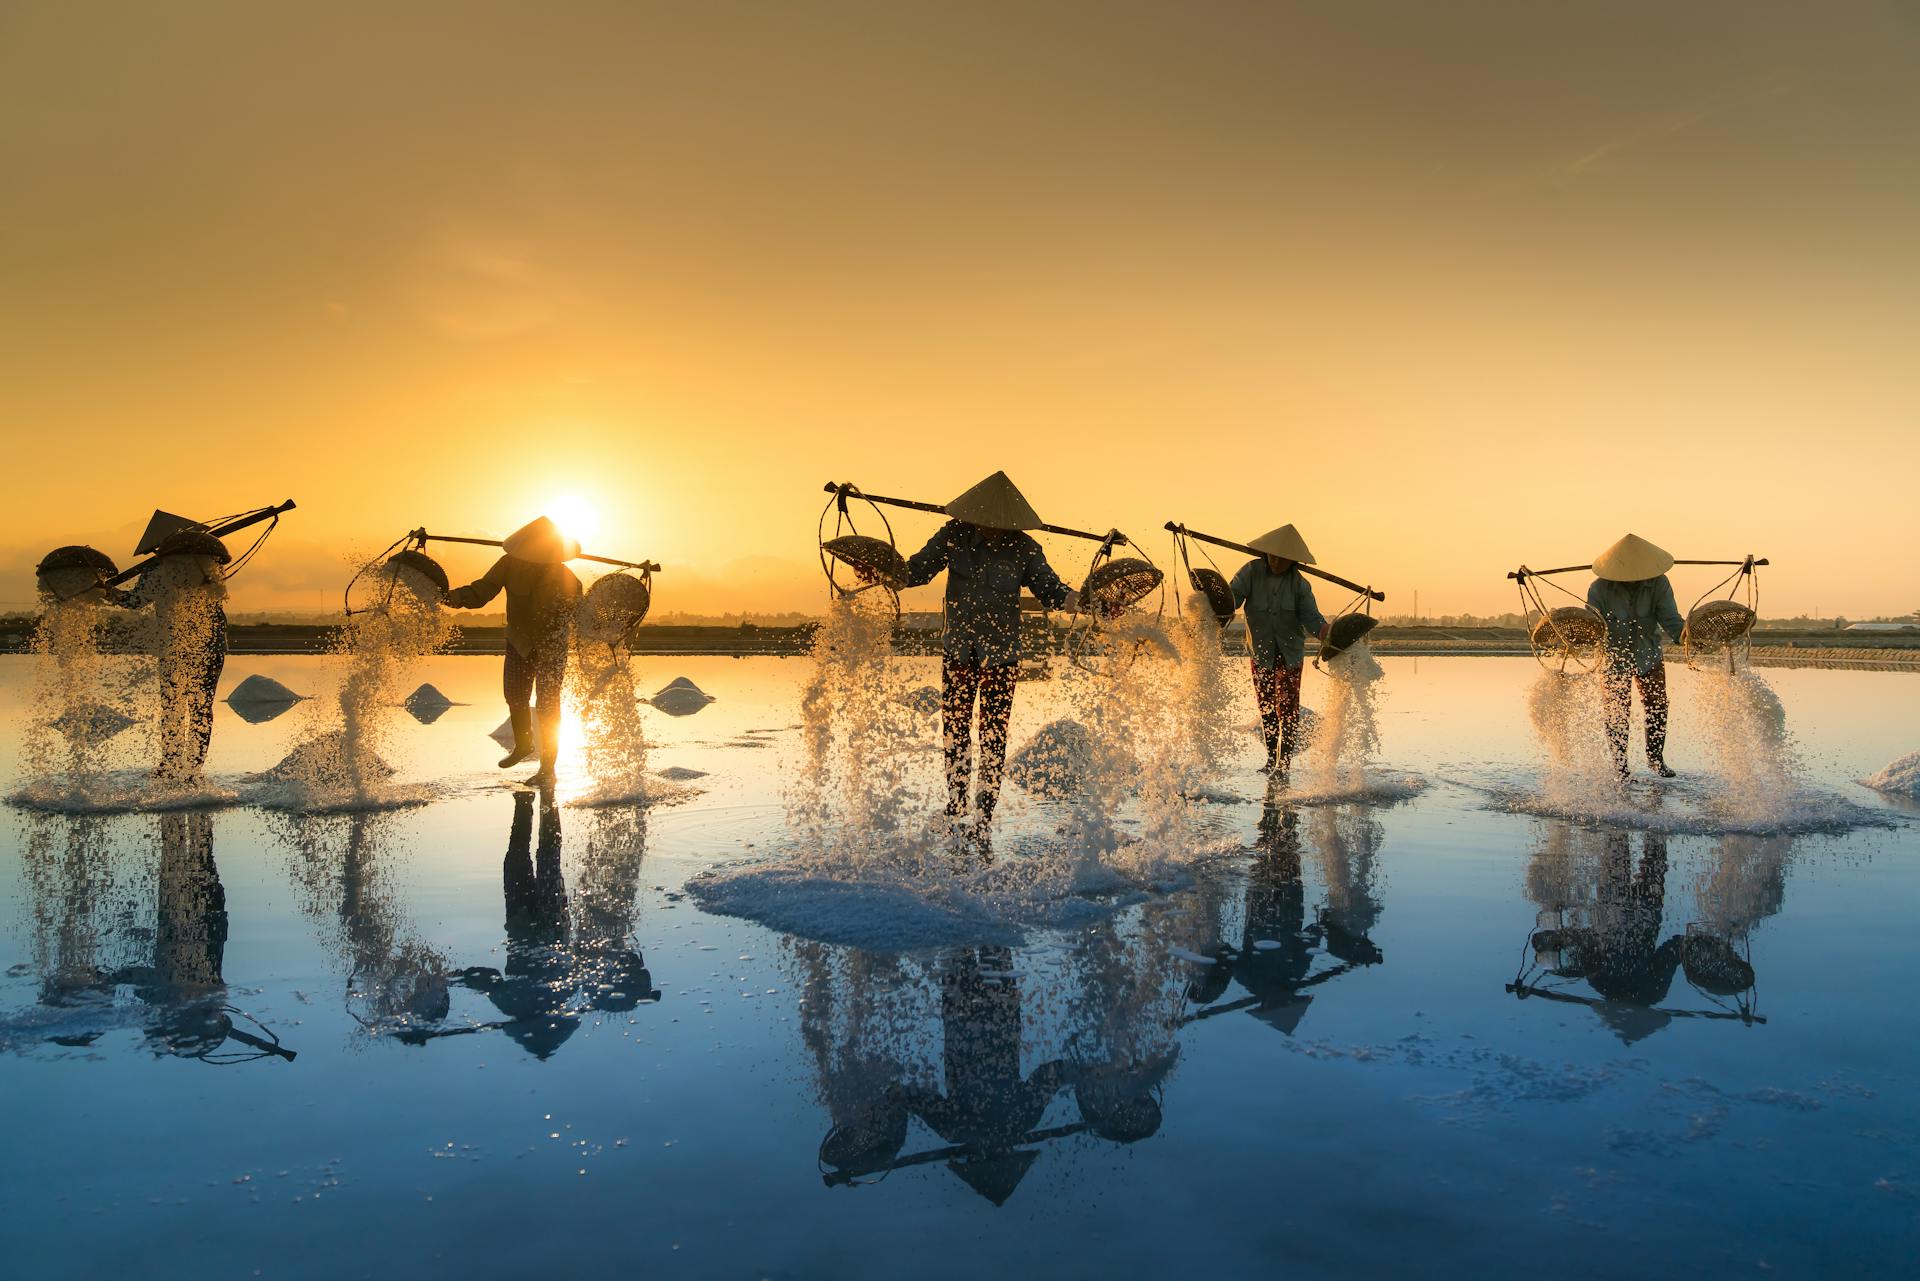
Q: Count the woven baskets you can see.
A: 10